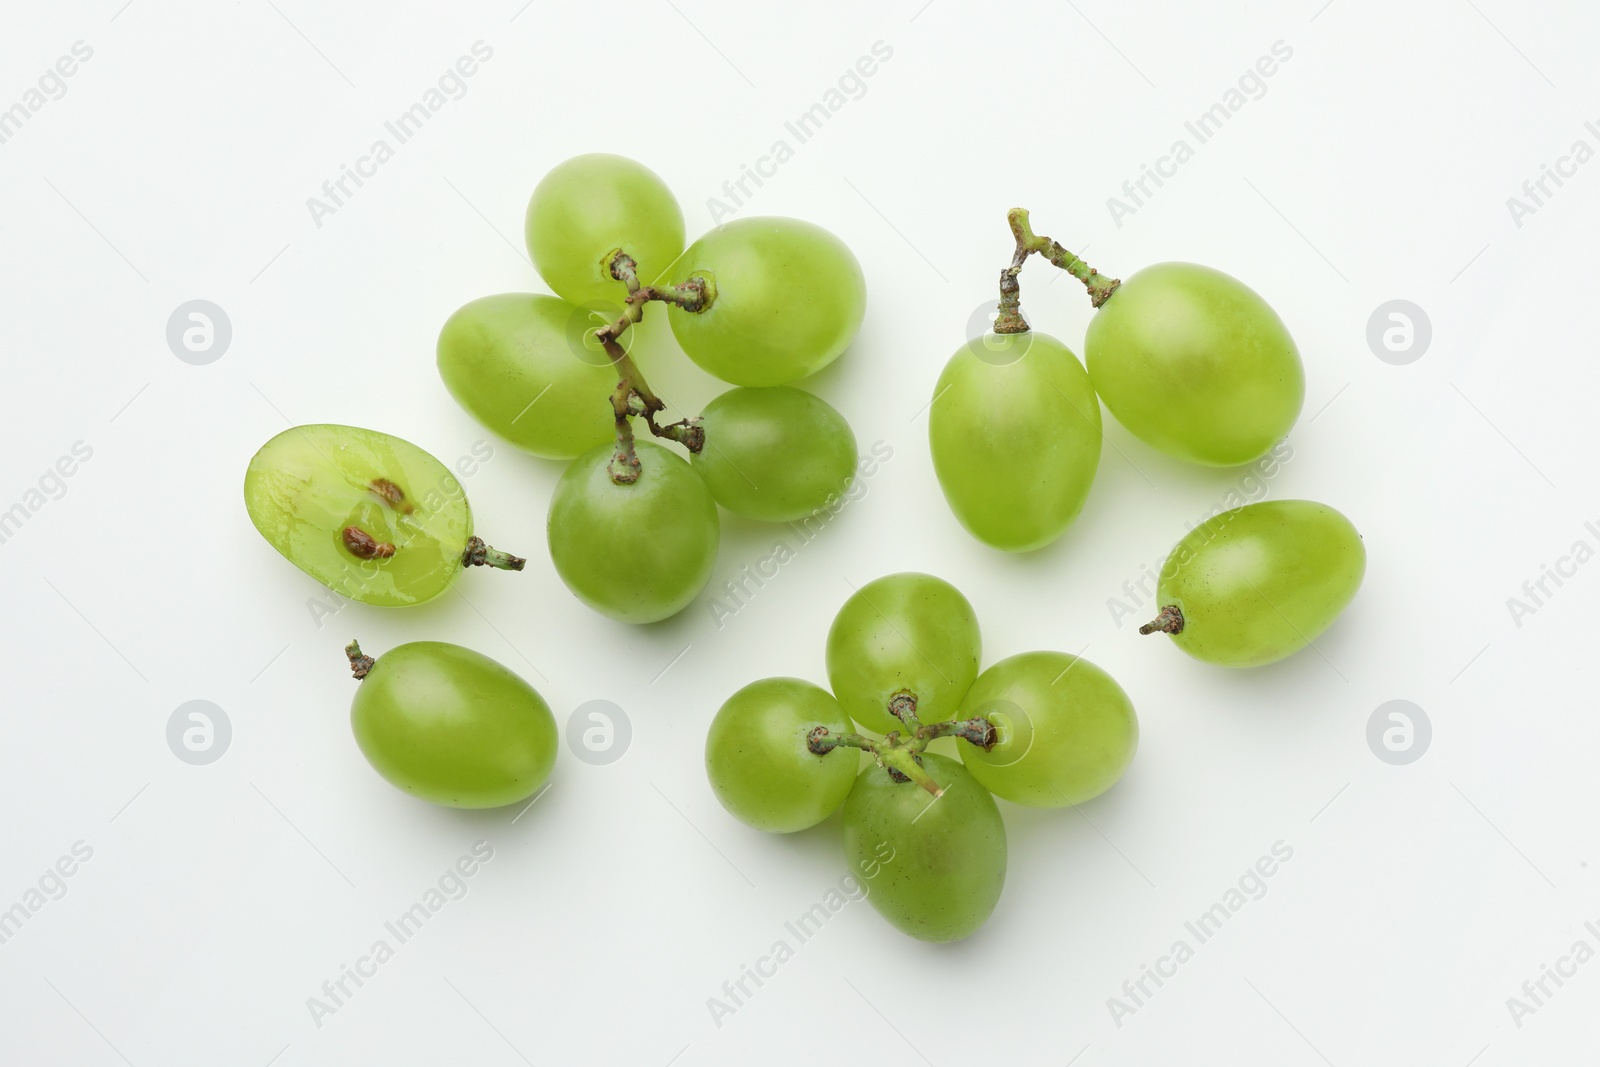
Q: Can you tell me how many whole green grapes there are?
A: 13